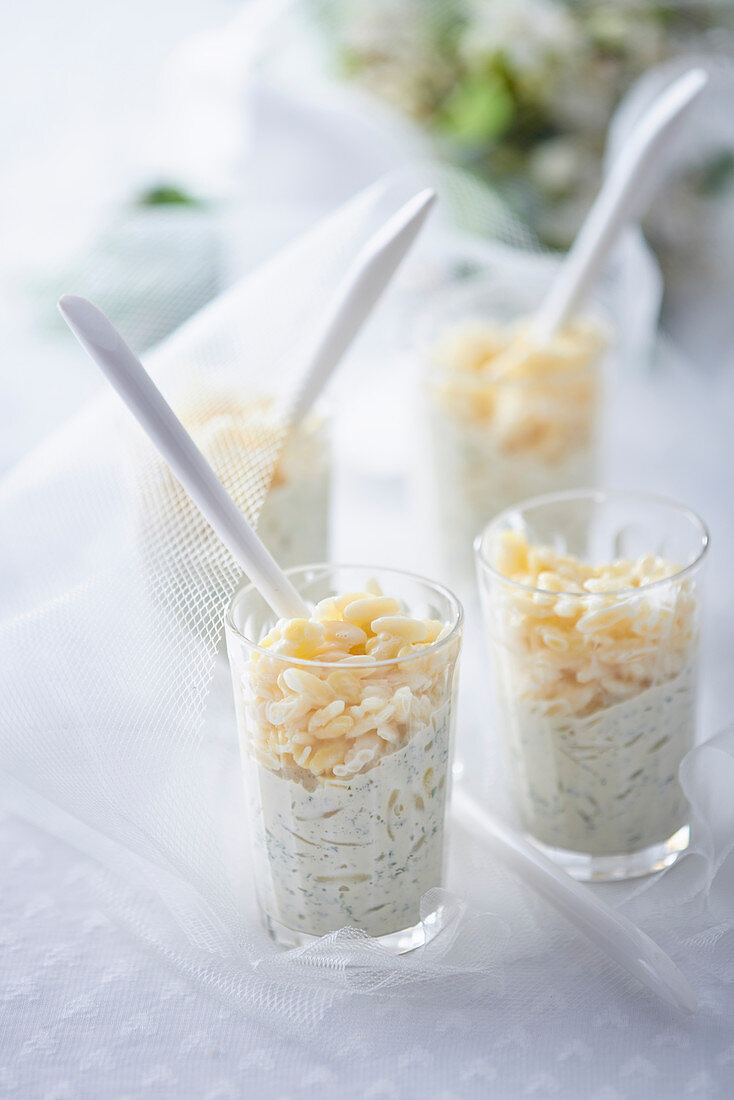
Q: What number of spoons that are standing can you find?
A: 3